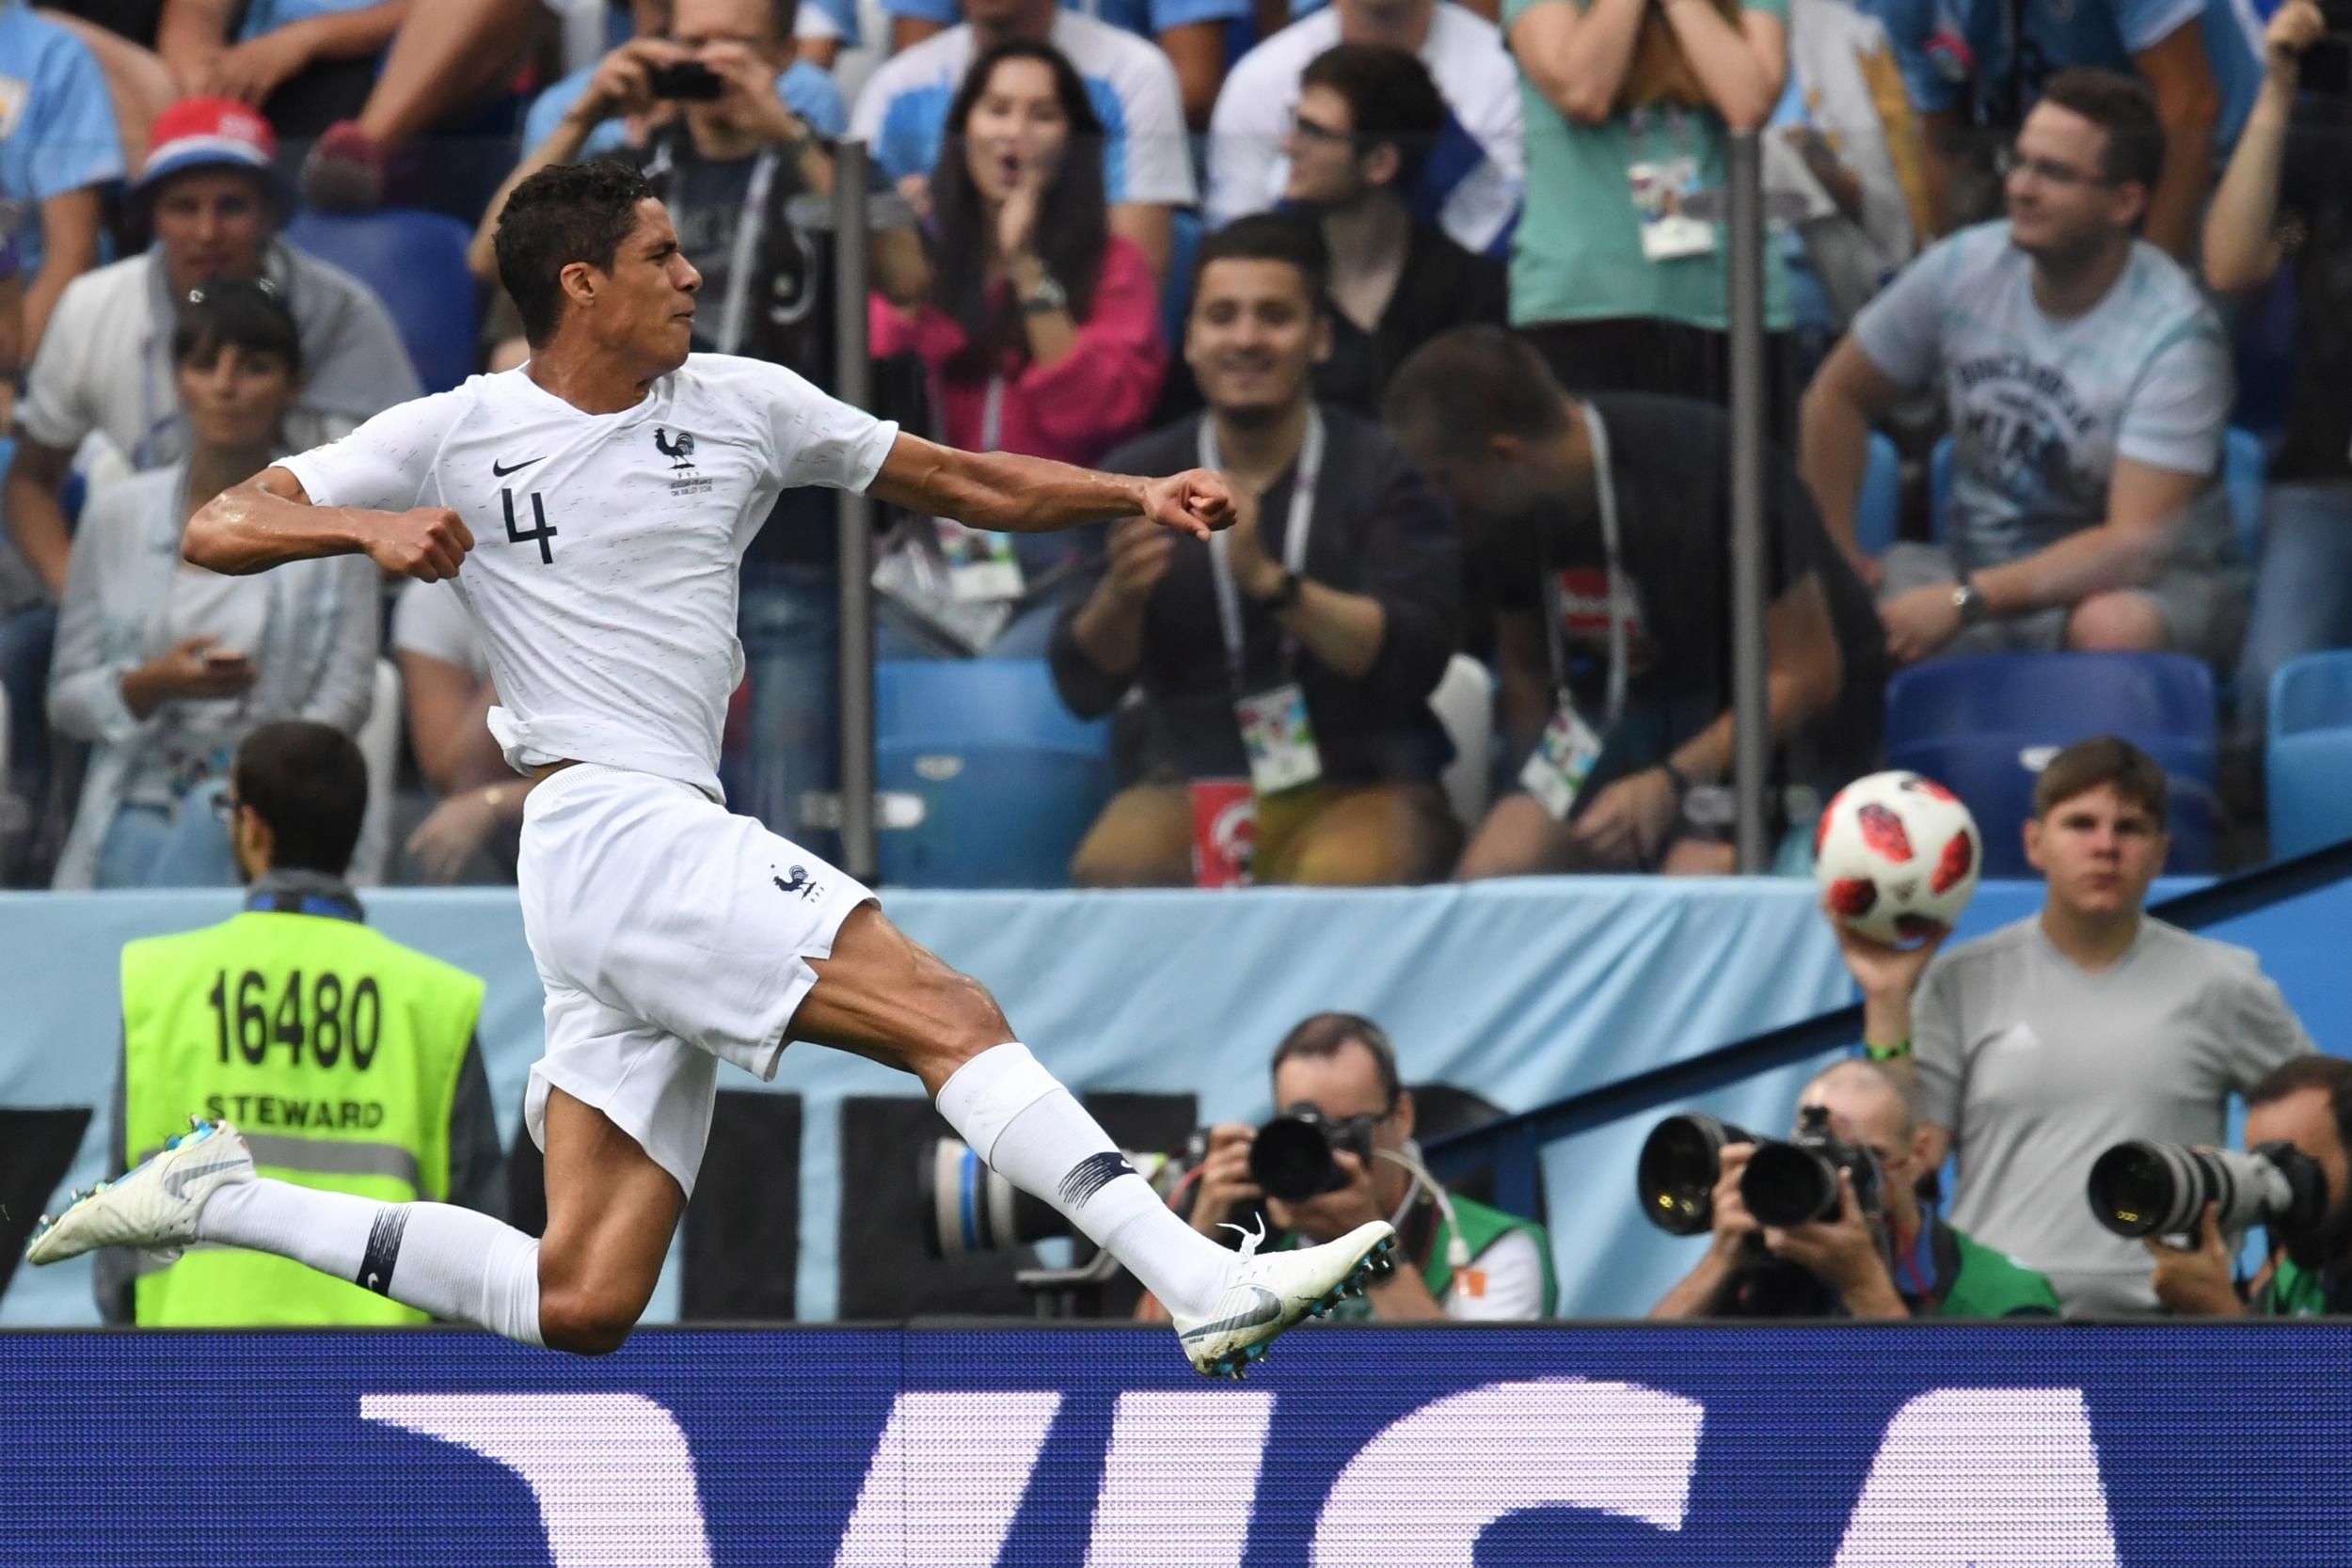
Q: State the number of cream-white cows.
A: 0